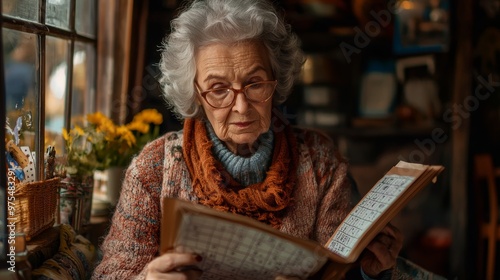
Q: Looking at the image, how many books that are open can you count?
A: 1